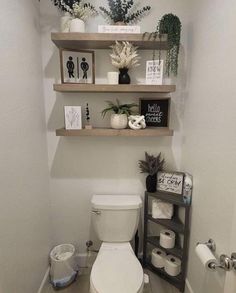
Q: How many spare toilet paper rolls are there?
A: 3